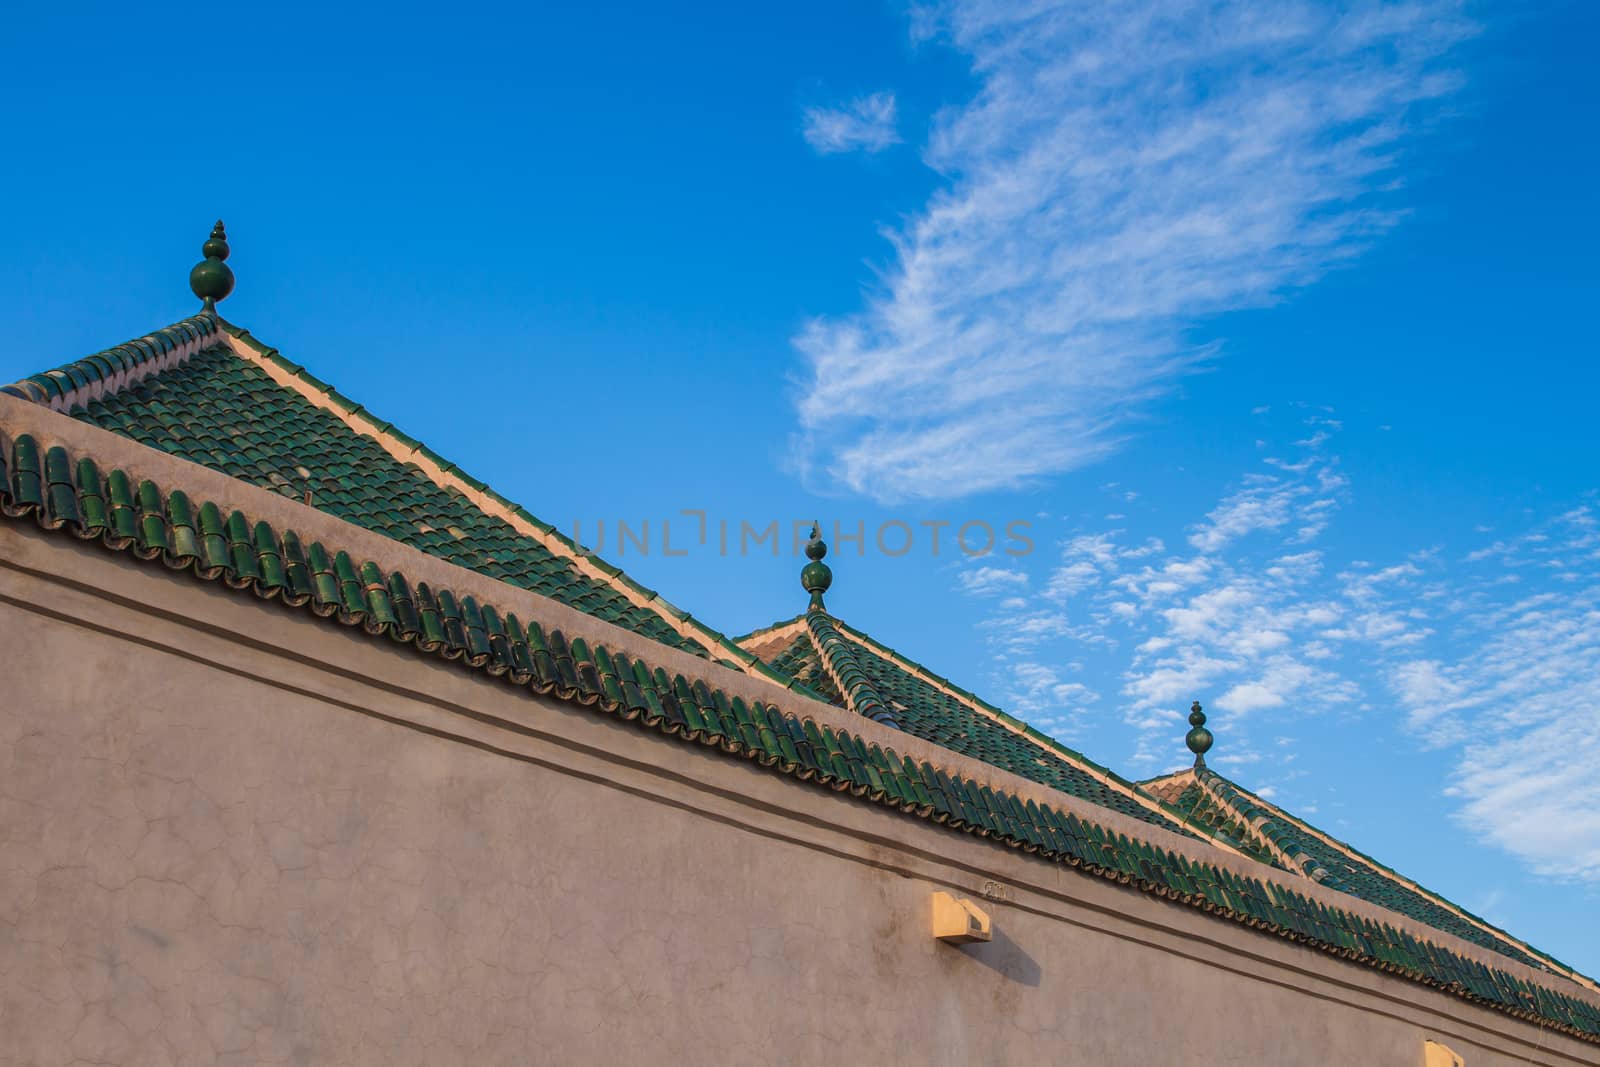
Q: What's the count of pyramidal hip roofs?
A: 3